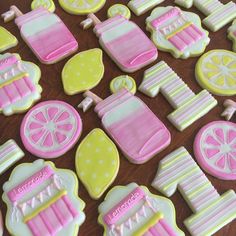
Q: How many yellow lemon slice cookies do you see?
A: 2